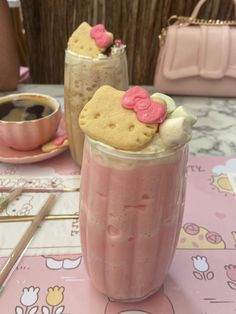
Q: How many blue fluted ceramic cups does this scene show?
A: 0